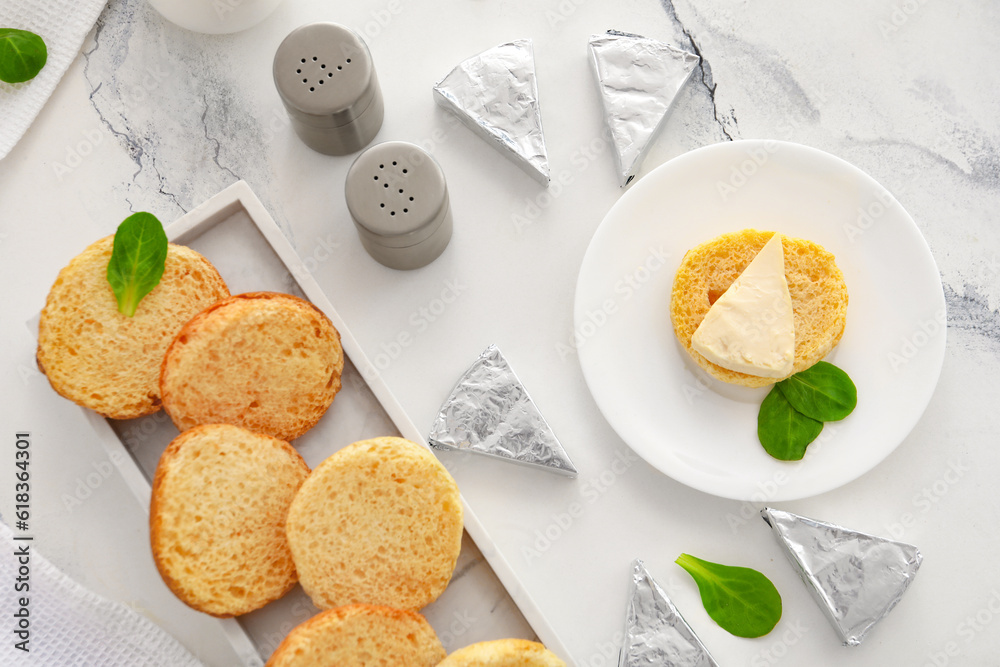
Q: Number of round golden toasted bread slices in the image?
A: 7